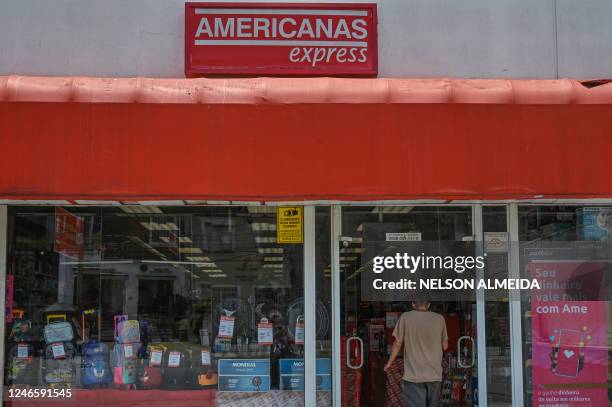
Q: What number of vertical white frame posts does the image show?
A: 5